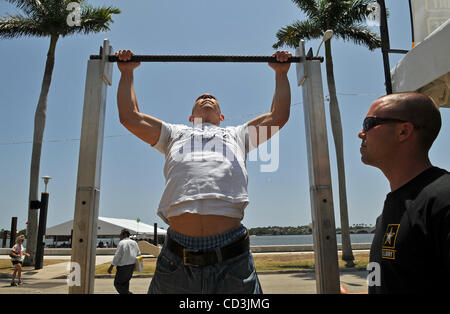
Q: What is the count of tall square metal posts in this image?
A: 2